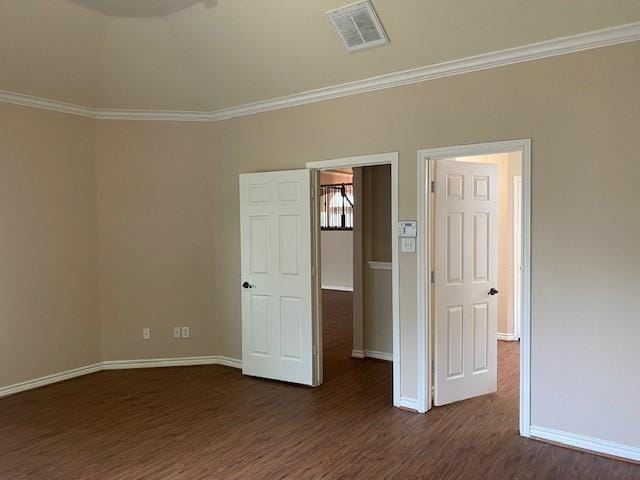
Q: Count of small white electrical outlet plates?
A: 3